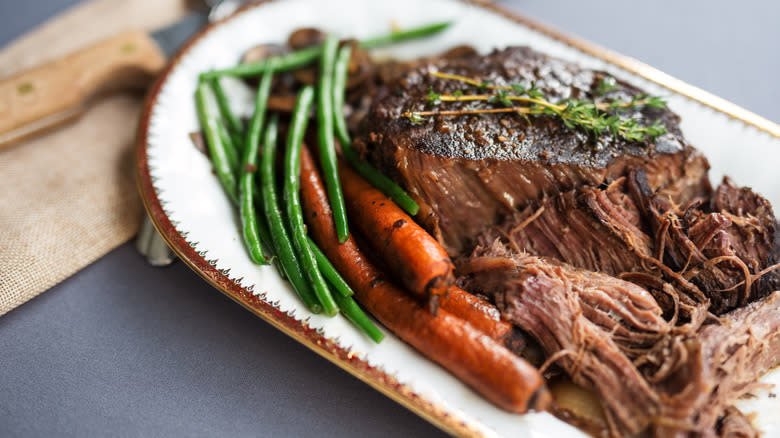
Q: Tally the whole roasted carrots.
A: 3